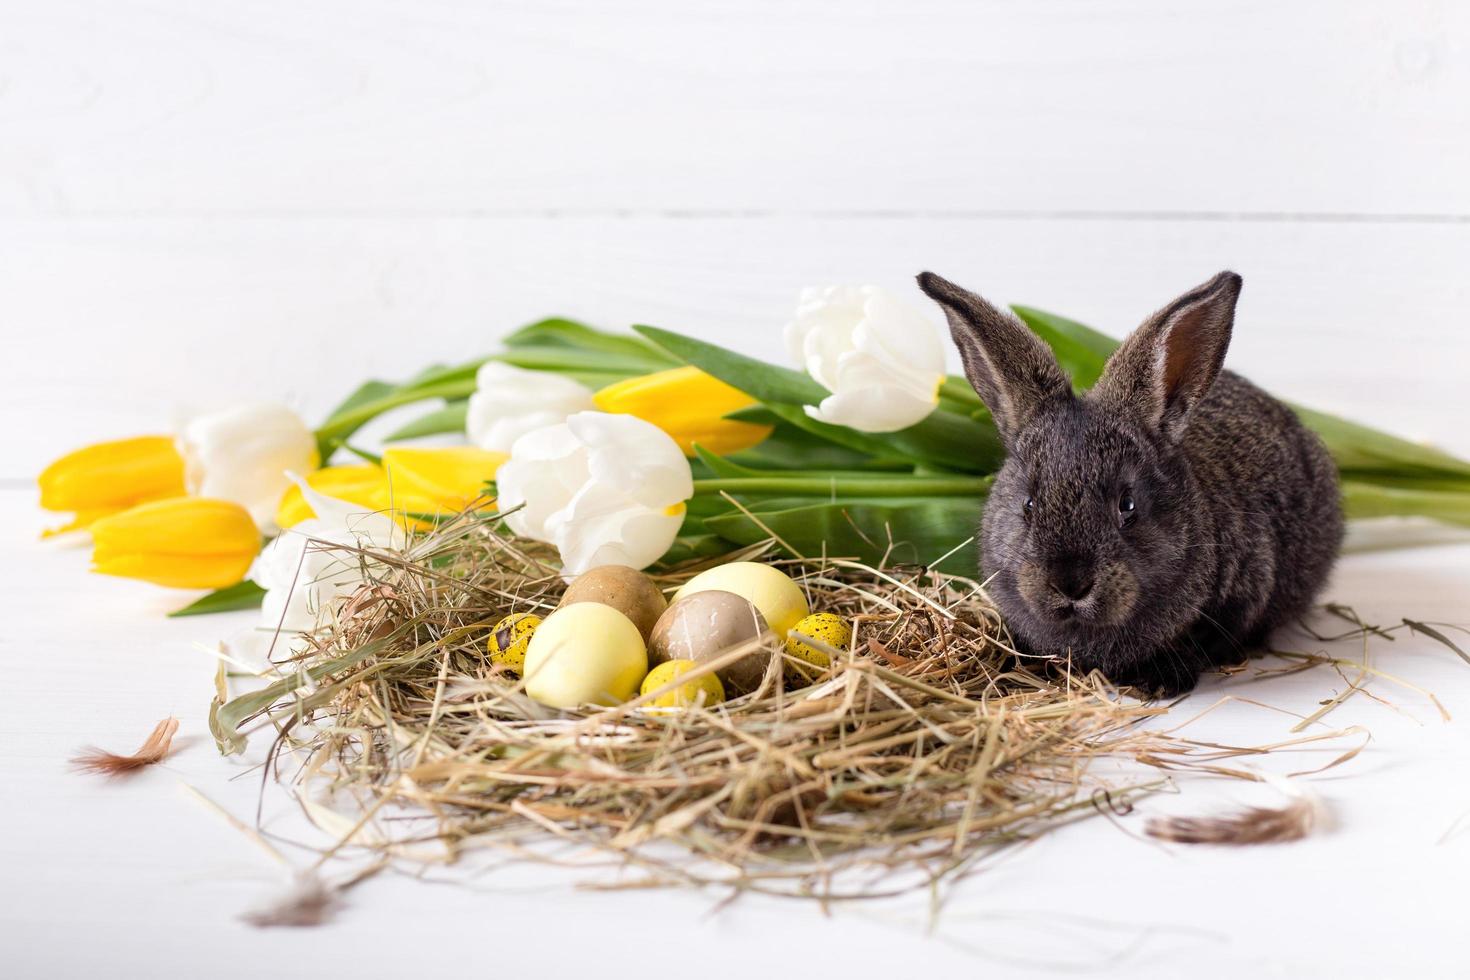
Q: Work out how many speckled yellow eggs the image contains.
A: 3